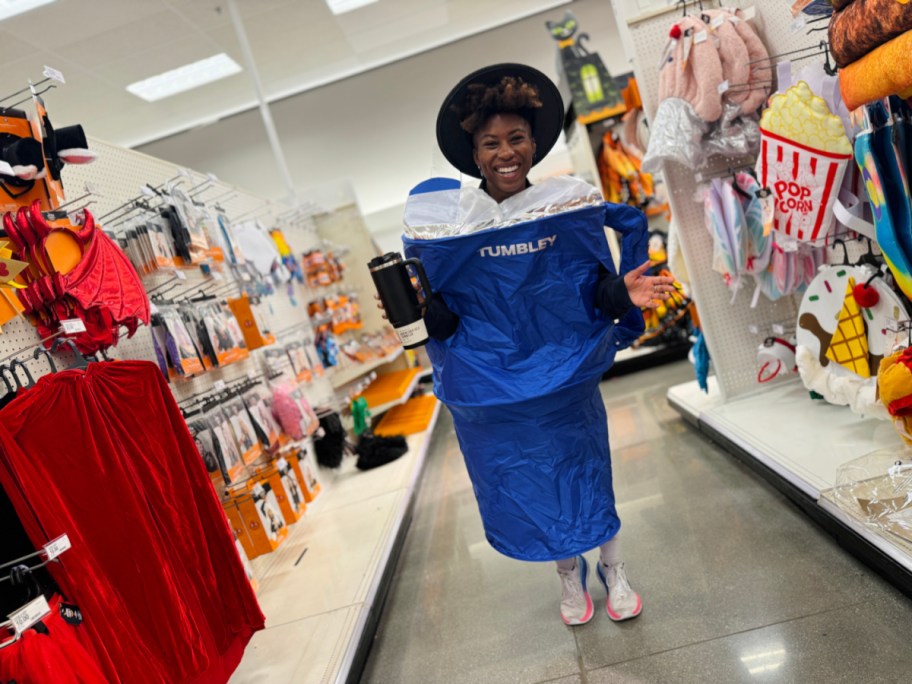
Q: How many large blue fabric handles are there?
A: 1